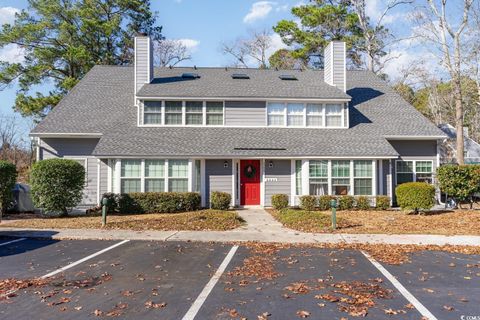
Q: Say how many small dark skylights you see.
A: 3